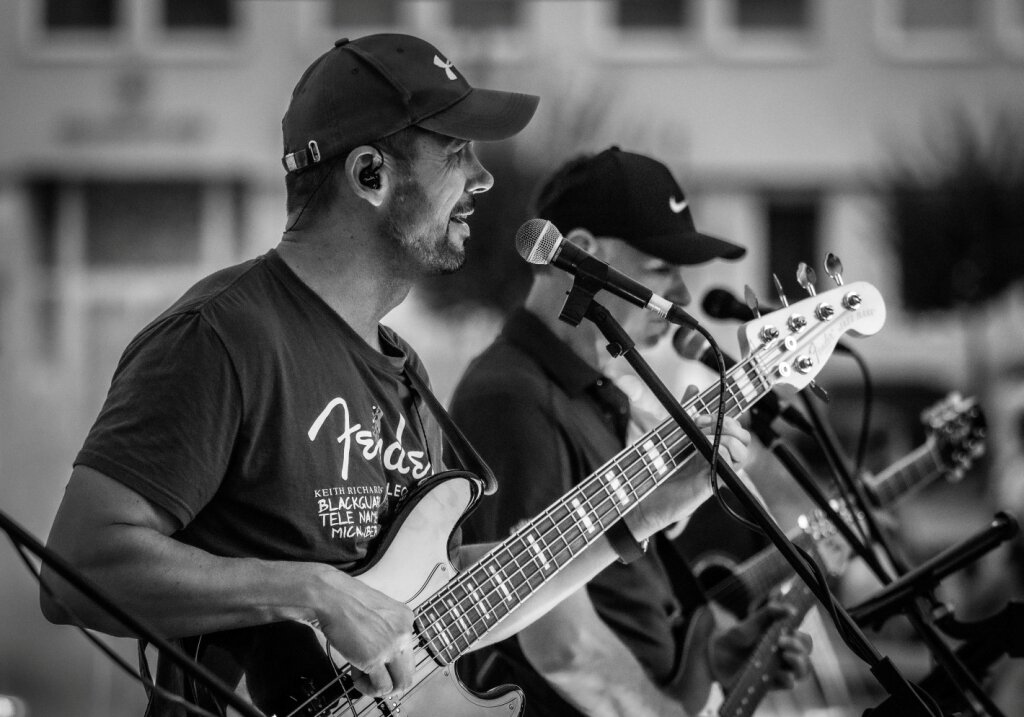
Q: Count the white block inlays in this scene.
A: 10